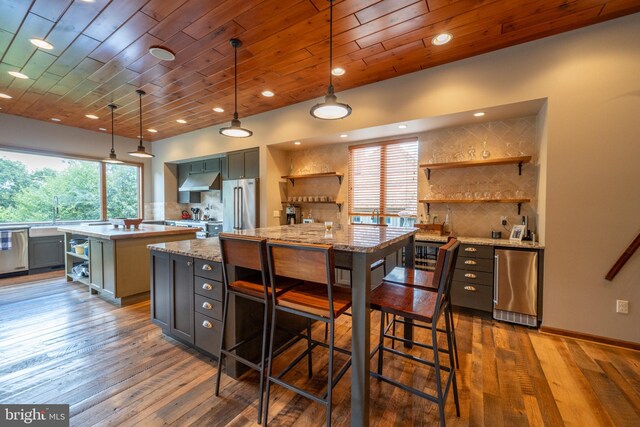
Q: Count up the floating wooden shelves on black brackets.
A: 4